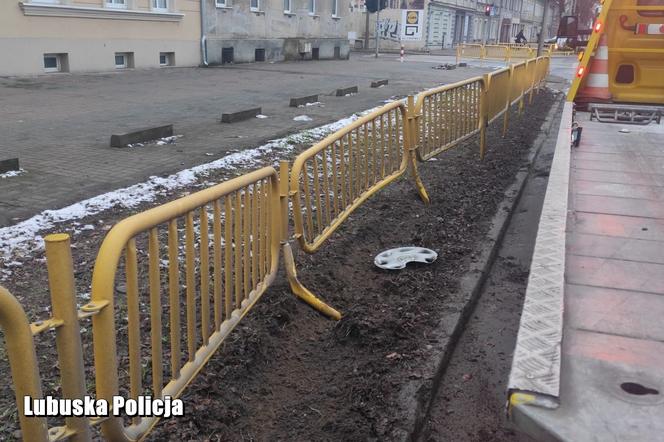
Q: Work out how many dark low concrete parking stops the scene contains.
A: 6